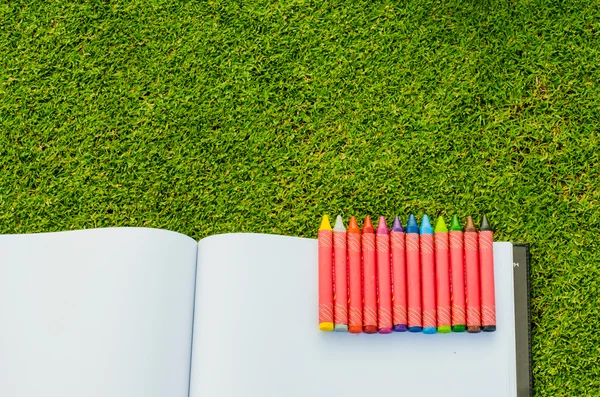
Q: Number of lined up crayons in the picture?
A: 12